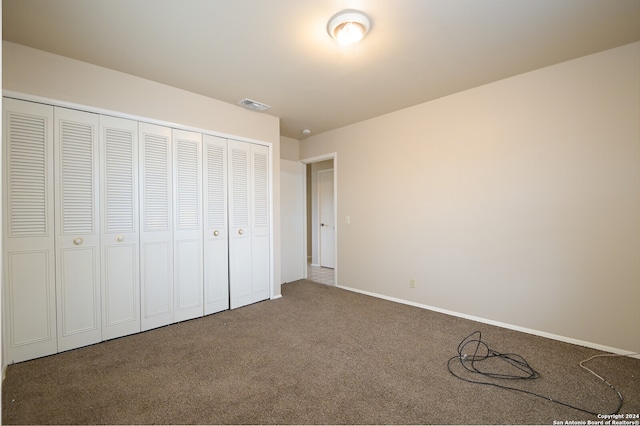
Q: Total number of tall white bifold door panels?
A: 8